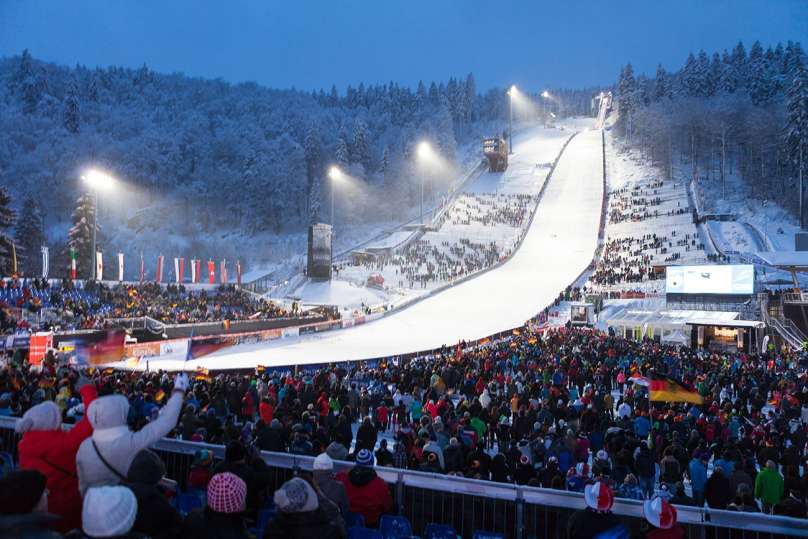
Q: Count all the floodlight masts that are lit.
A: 5